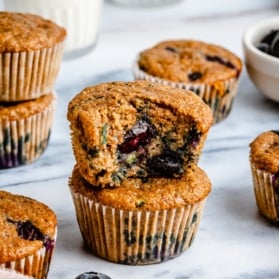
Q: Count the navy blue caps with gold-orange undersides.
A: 0